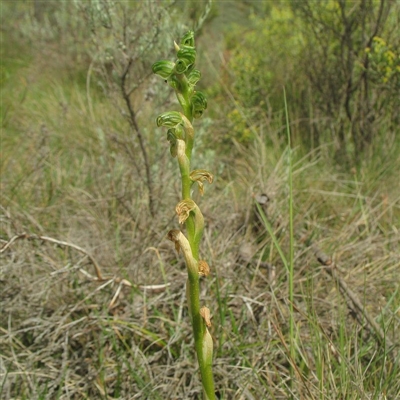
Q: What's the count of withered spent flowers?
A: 5